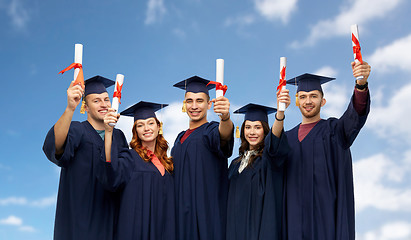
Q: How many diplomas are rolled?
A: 5